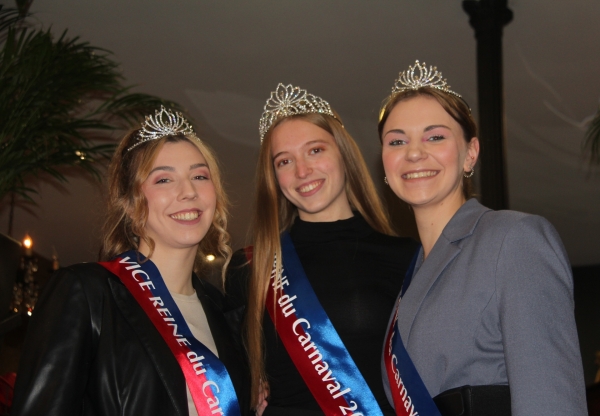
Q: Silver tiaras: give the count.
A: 3